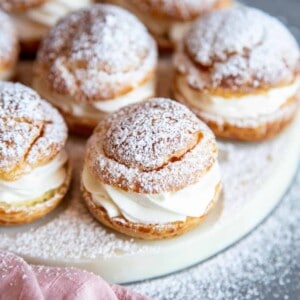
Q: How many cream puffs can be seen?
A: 7